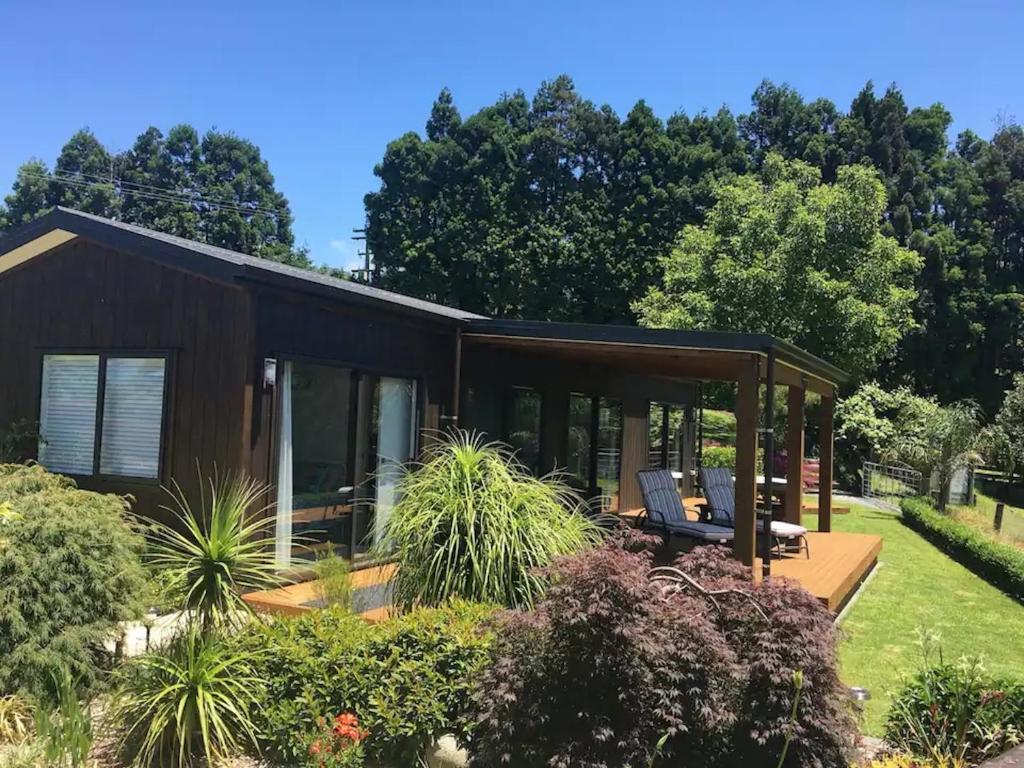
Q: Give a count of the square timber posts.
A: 3